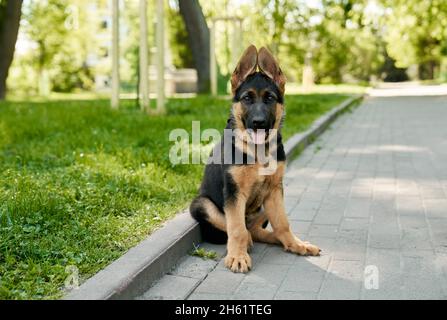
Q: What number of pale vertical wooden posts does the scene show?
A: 5